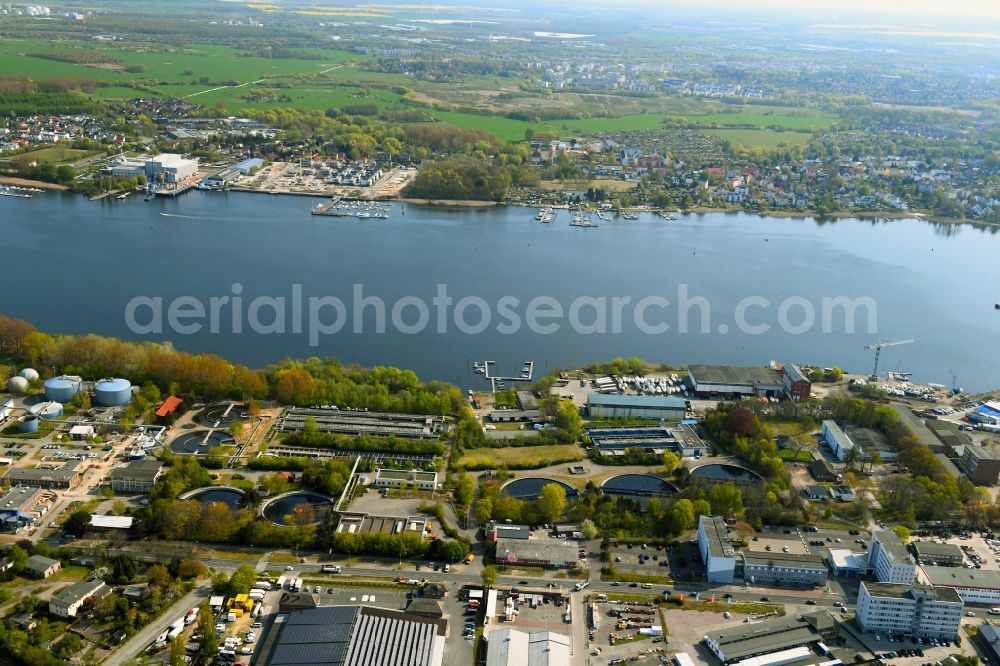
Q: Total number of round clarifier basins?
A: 7